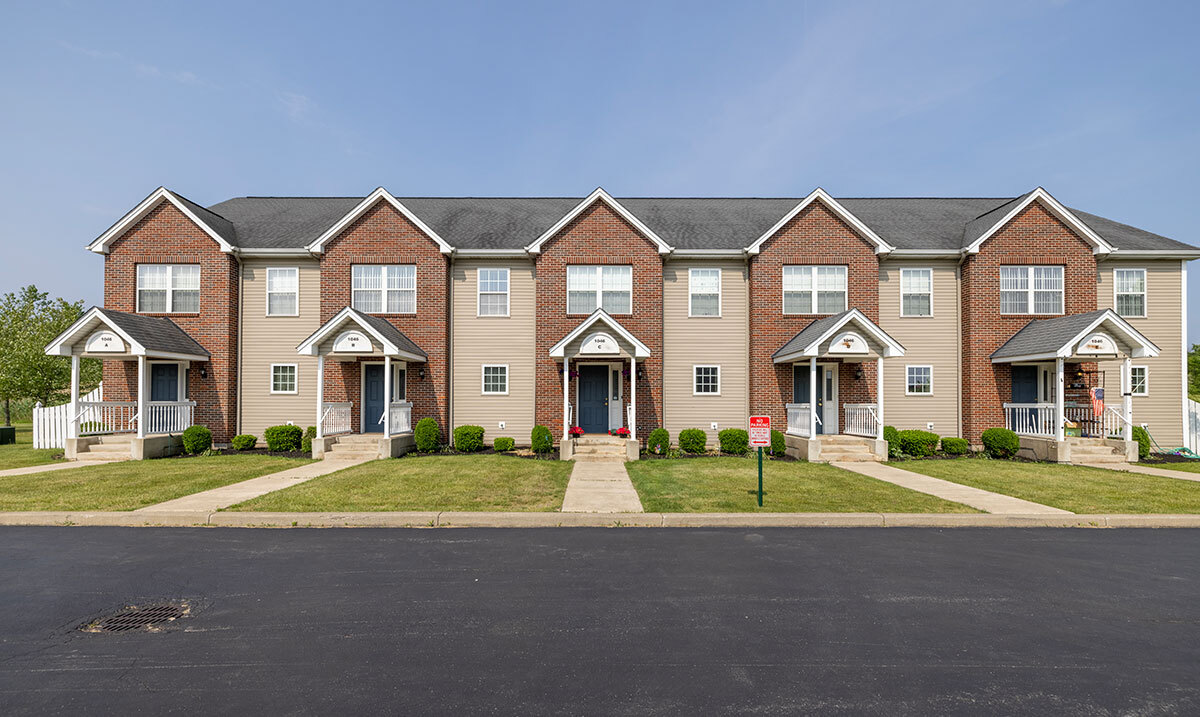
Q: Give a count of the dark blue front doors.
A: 5